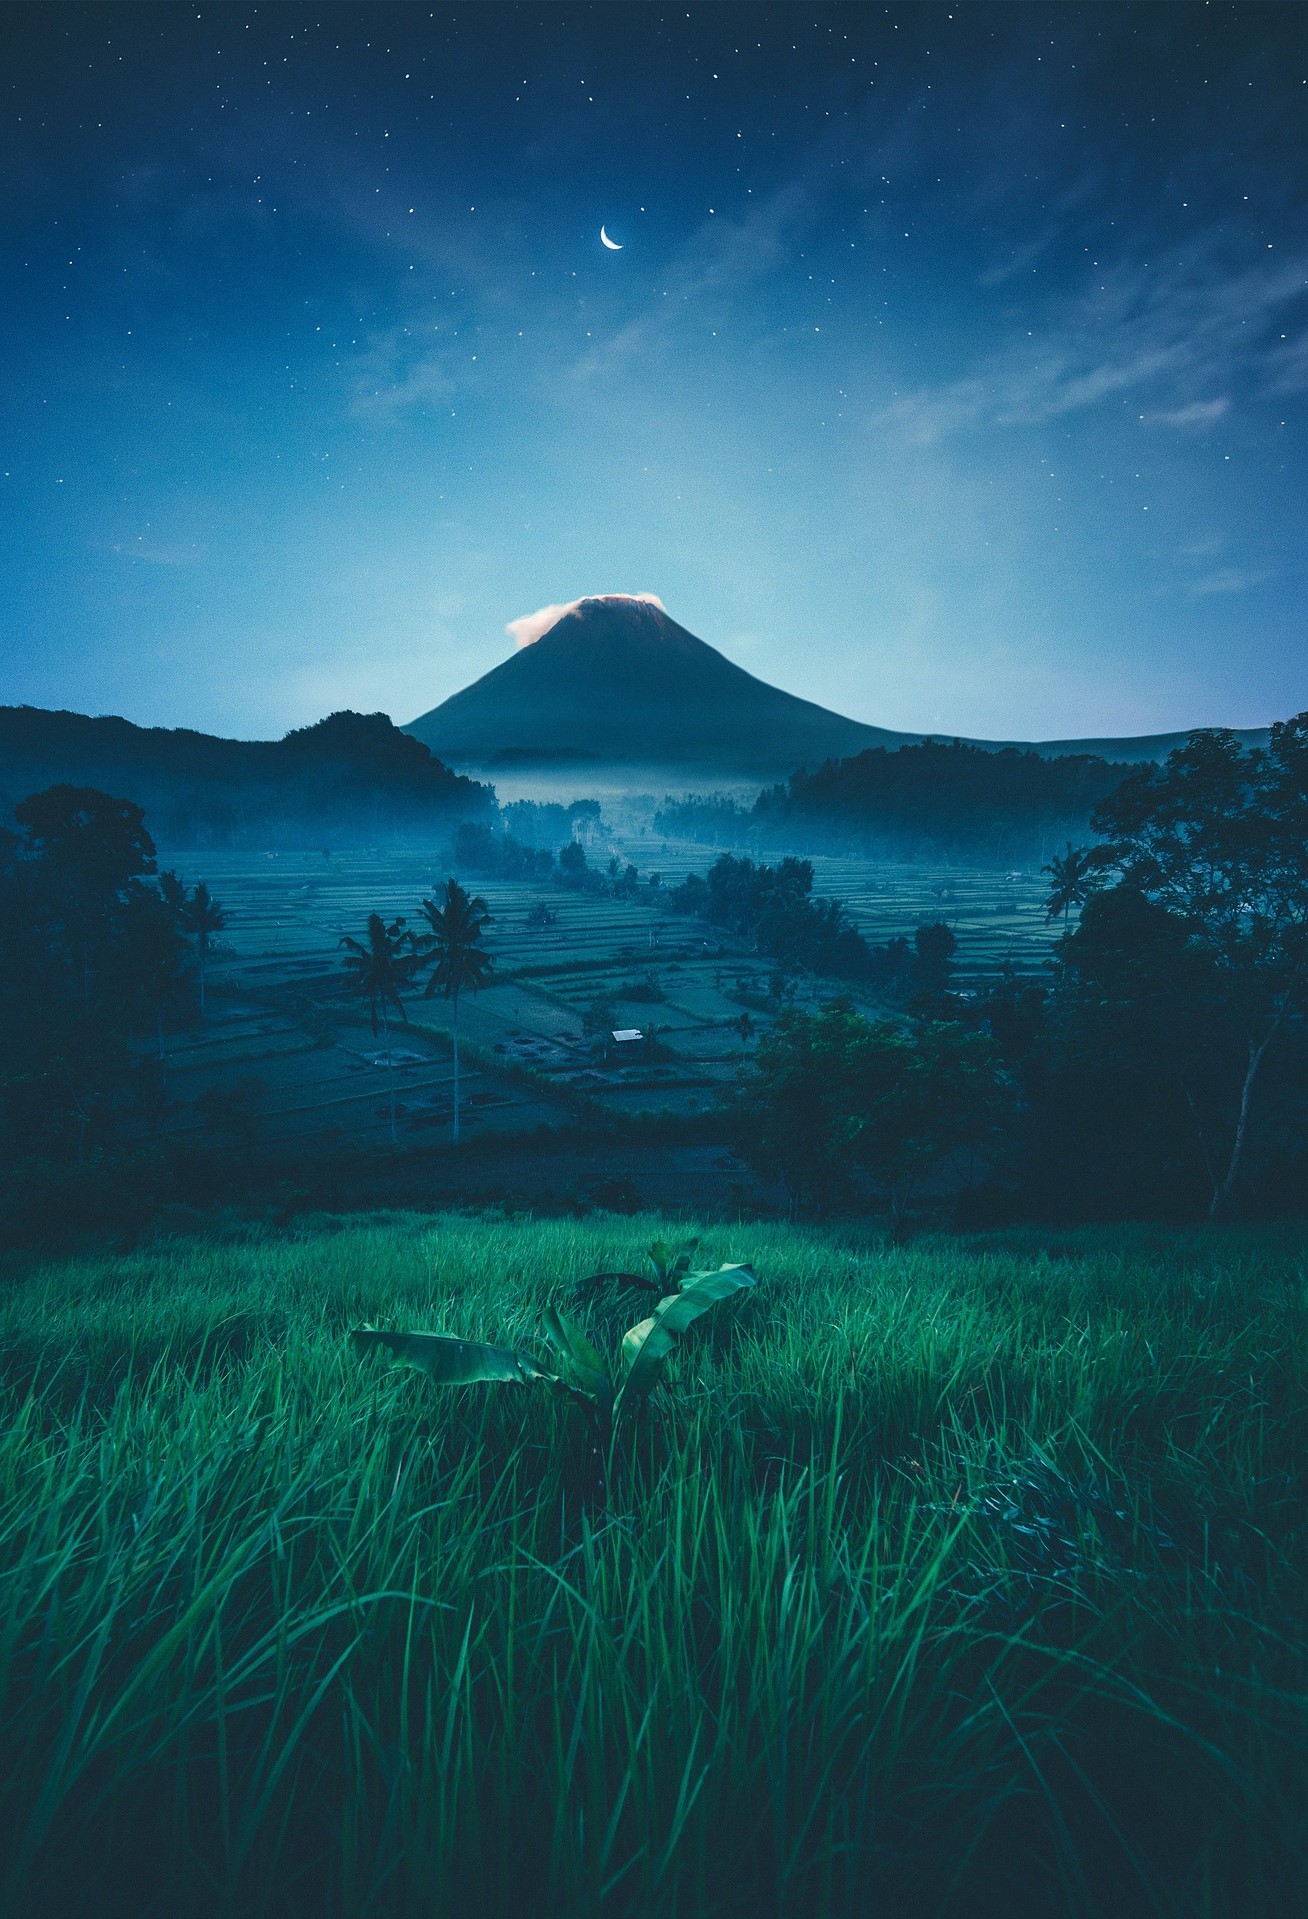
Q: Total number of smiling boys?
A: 0